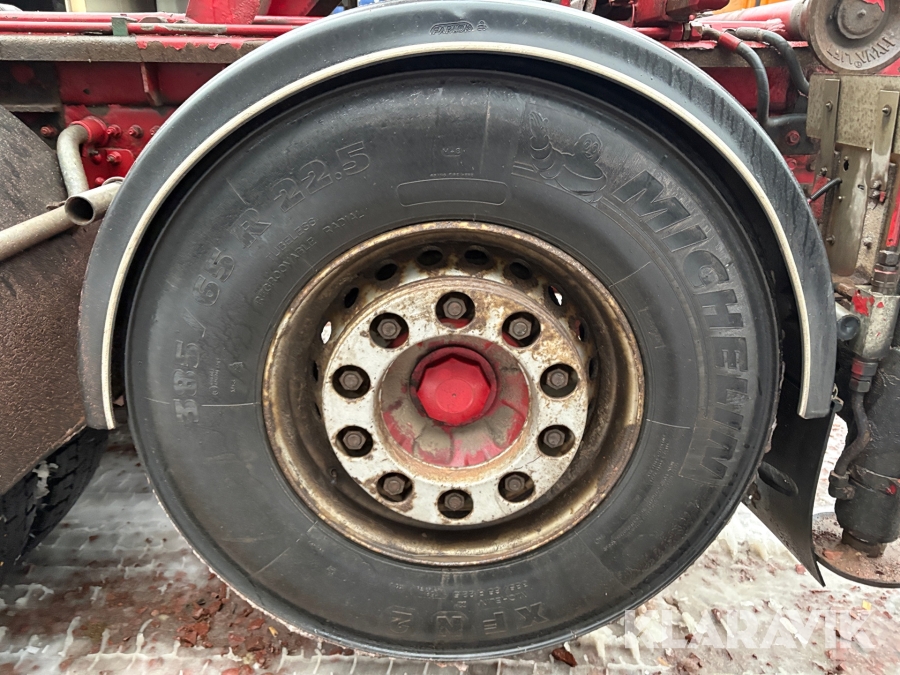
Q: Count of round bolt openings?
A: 10